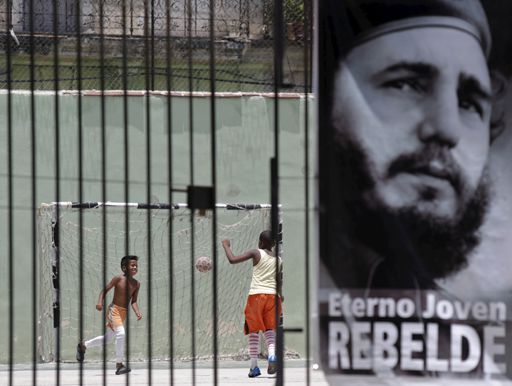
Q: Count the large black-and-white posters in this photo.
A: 1